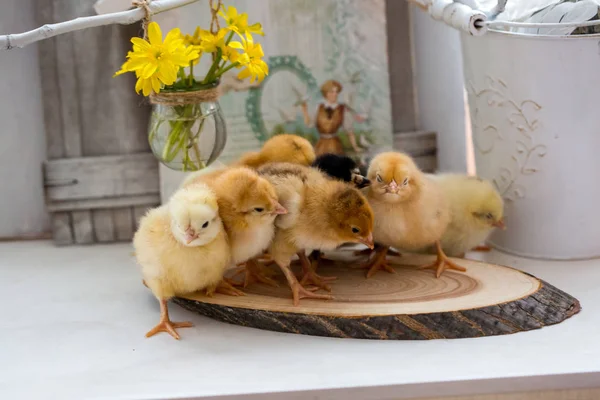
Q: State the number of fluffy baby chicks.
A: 7